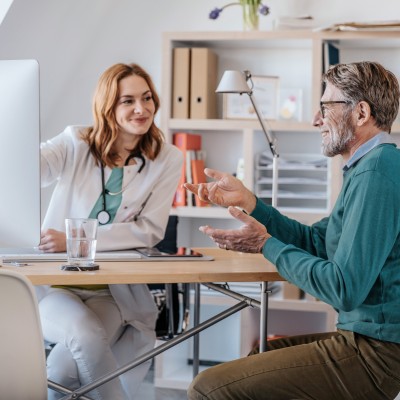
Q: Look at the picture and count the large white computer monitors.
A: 1